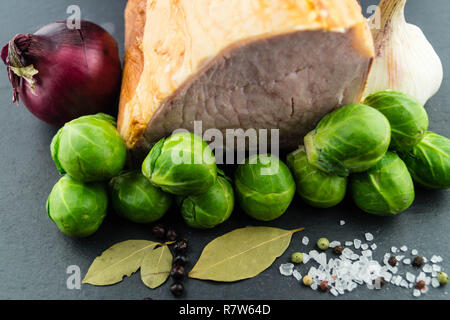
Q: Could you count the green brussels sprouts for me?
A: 11